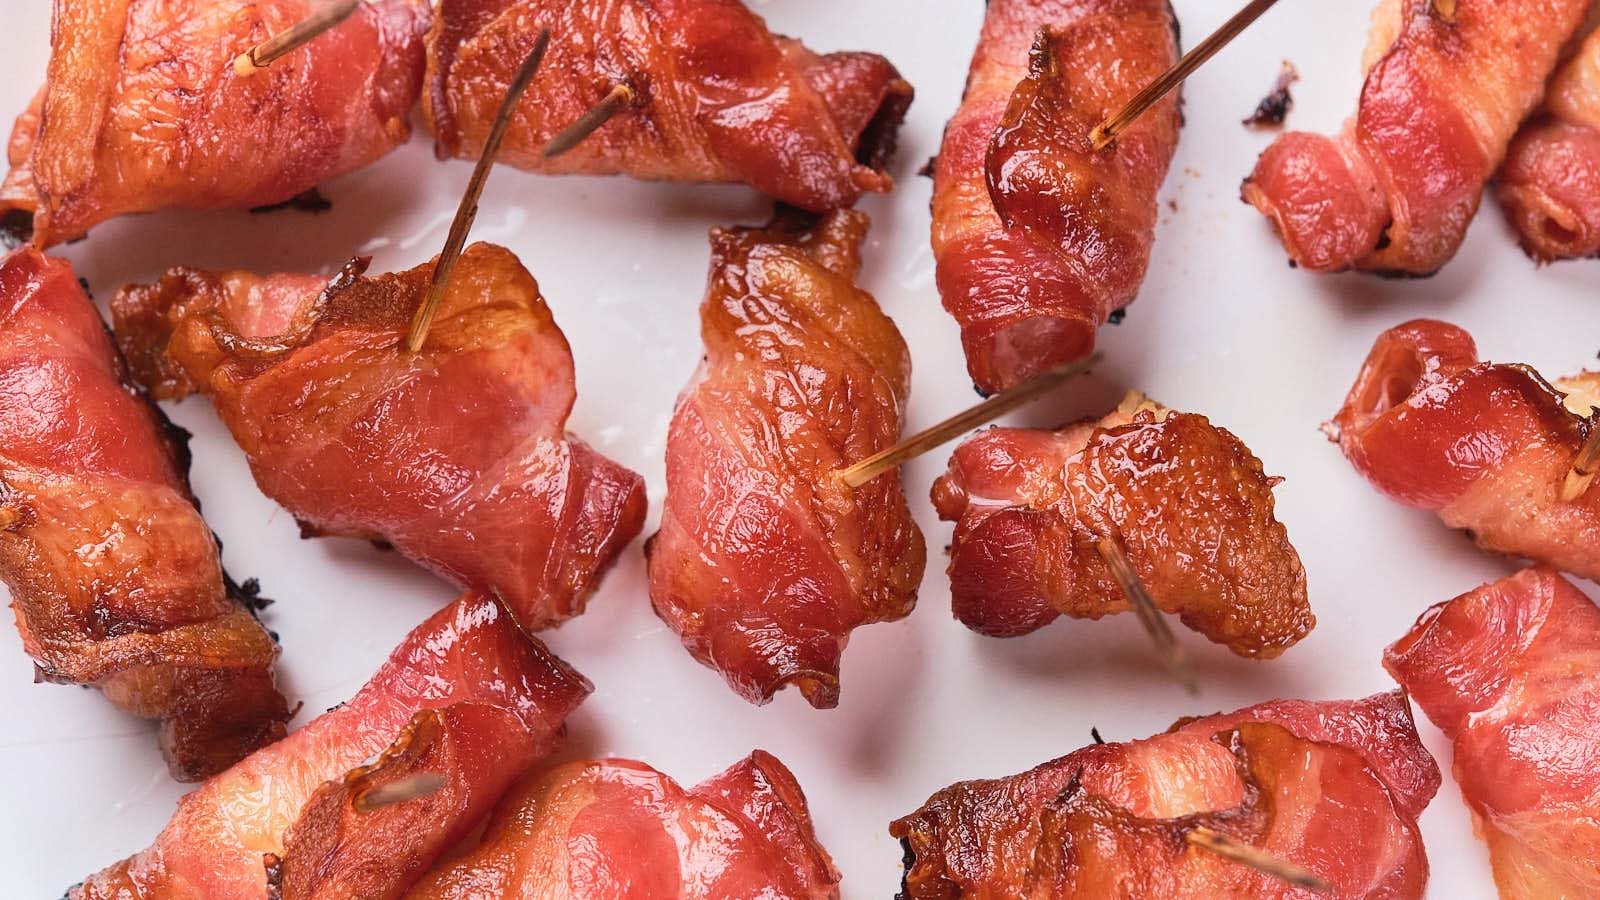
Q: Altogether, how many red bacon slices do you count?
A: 14